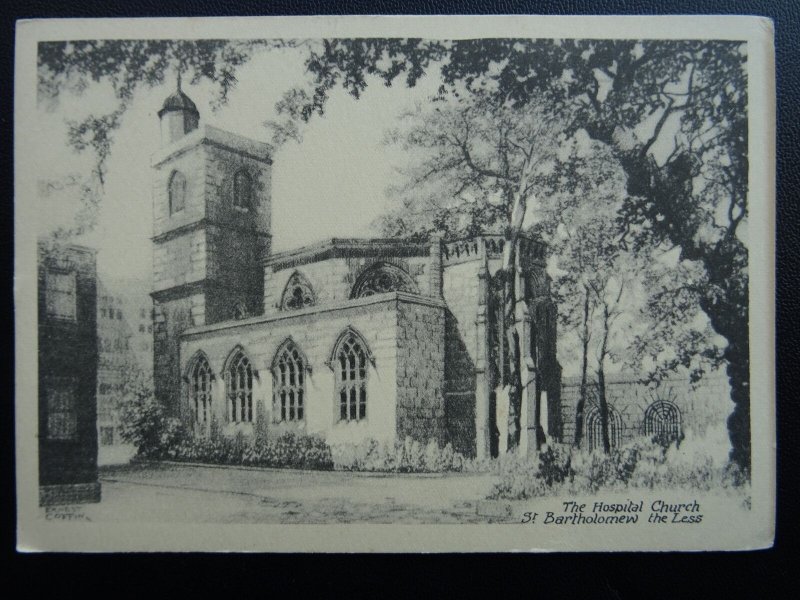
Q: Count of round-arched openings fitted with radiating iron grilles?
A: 2